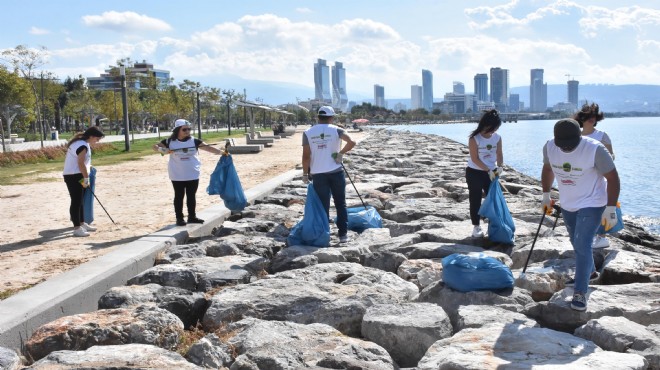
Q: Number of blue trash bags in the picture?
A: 7